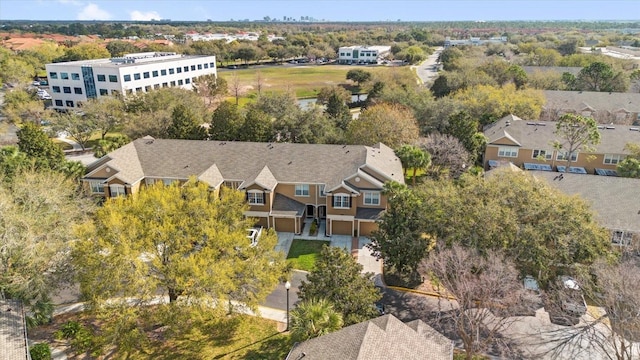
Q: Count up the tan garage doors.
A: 4